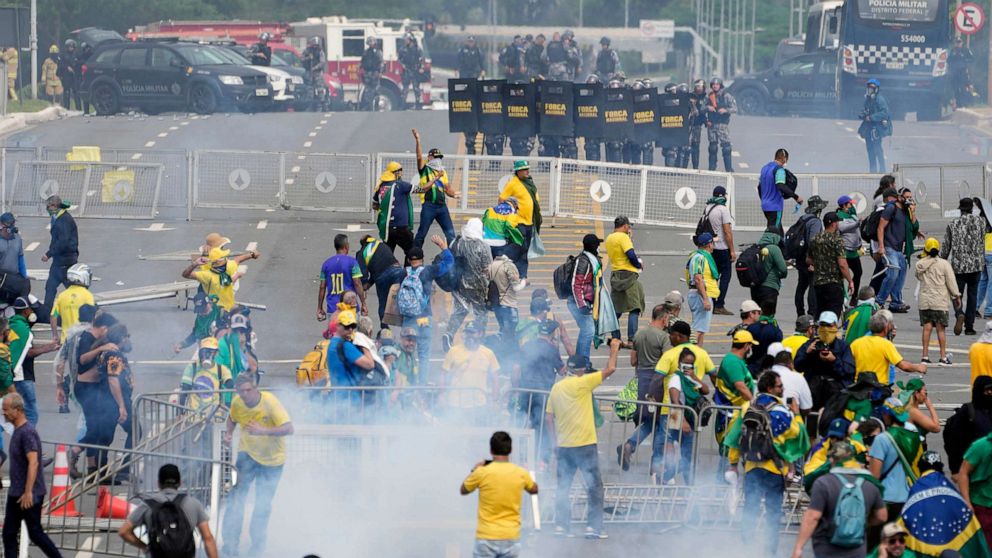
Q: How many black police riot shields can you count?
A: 8